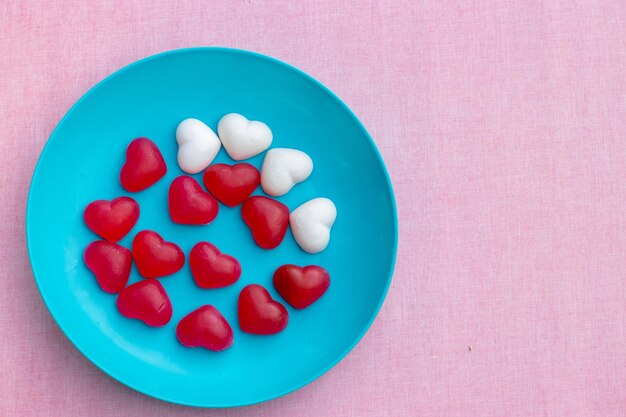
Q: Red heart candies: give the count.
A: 12